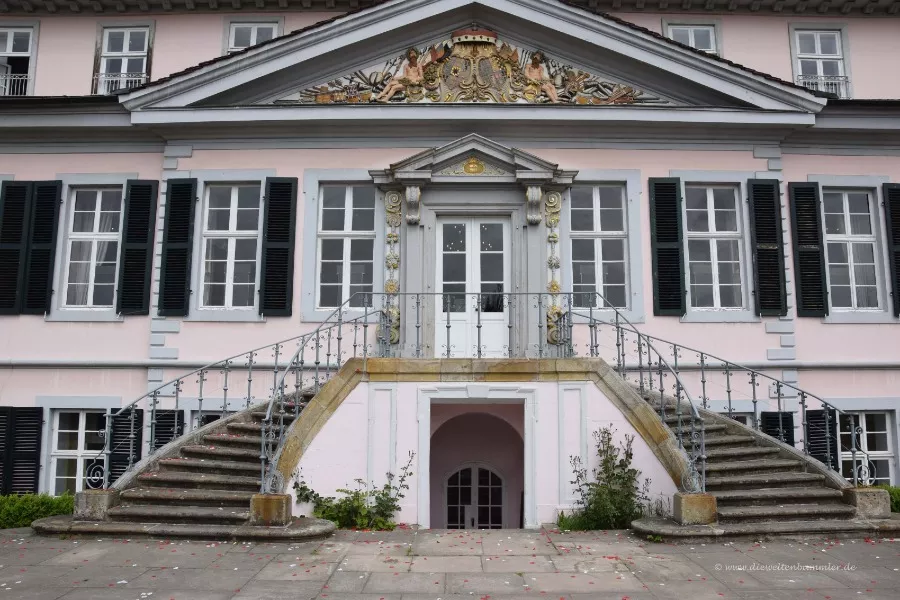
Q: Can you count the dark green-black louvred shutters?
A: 15